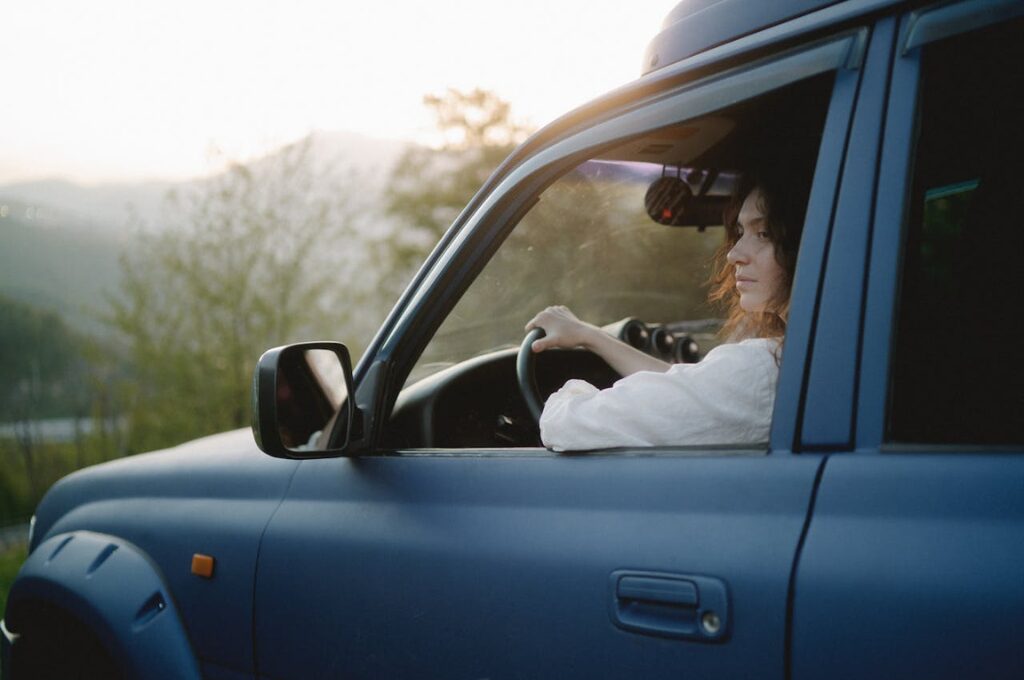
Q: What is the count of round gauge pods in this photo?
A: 3